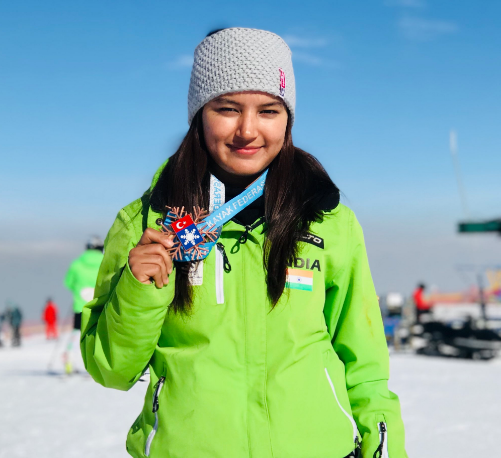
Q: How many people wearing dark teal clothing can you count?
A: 1